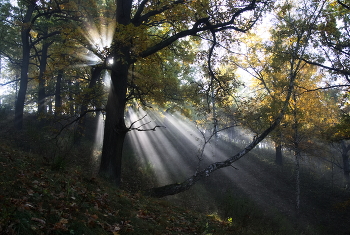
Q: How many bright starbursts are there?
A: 1